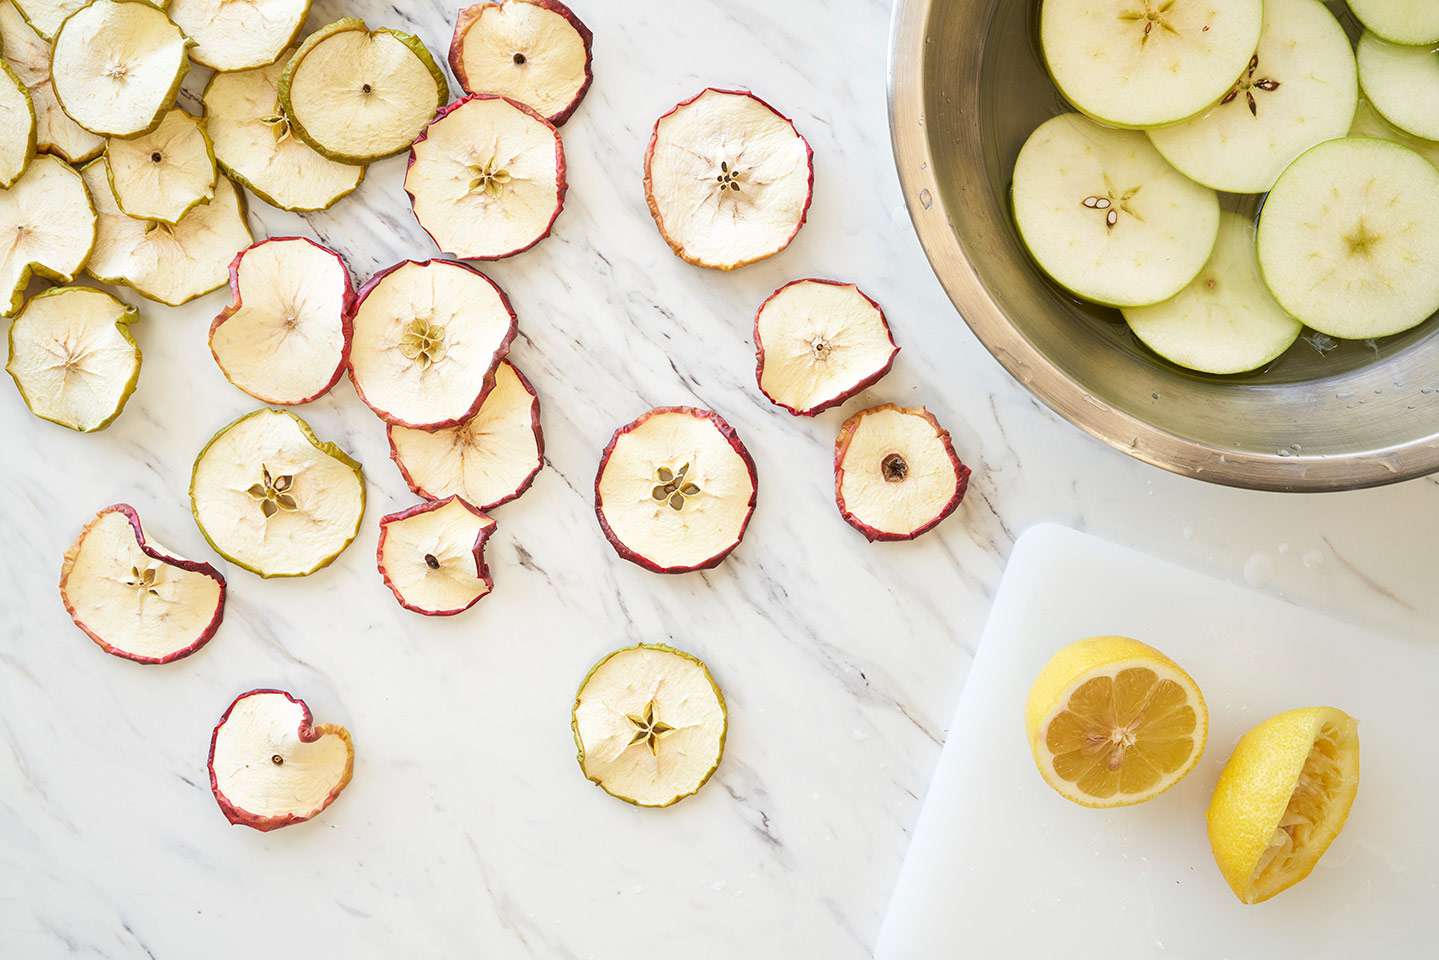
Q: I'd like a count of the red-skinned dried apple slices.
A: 12